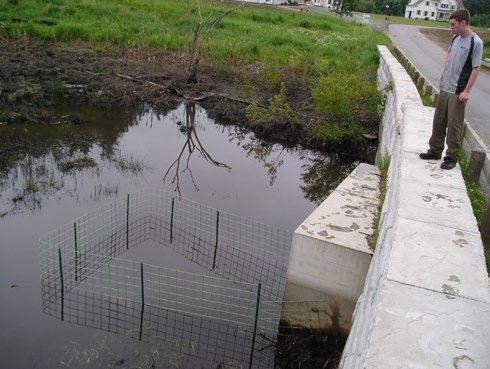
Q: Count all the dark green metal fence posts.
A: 7